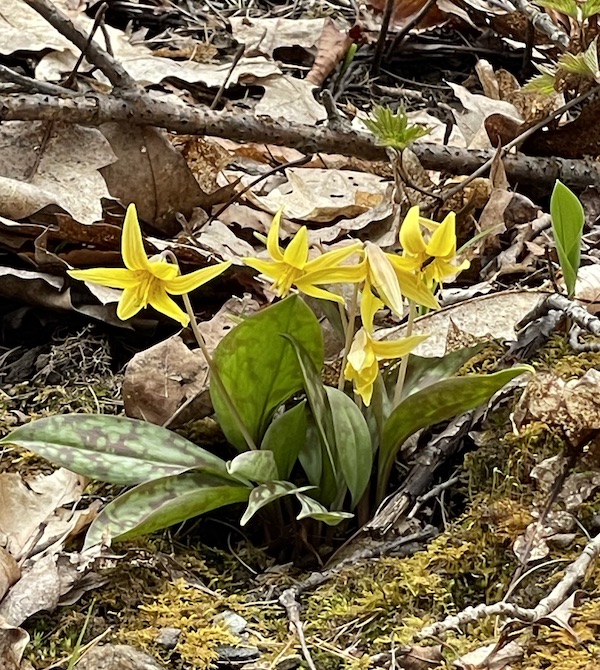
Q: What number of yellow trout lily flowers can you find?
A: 5